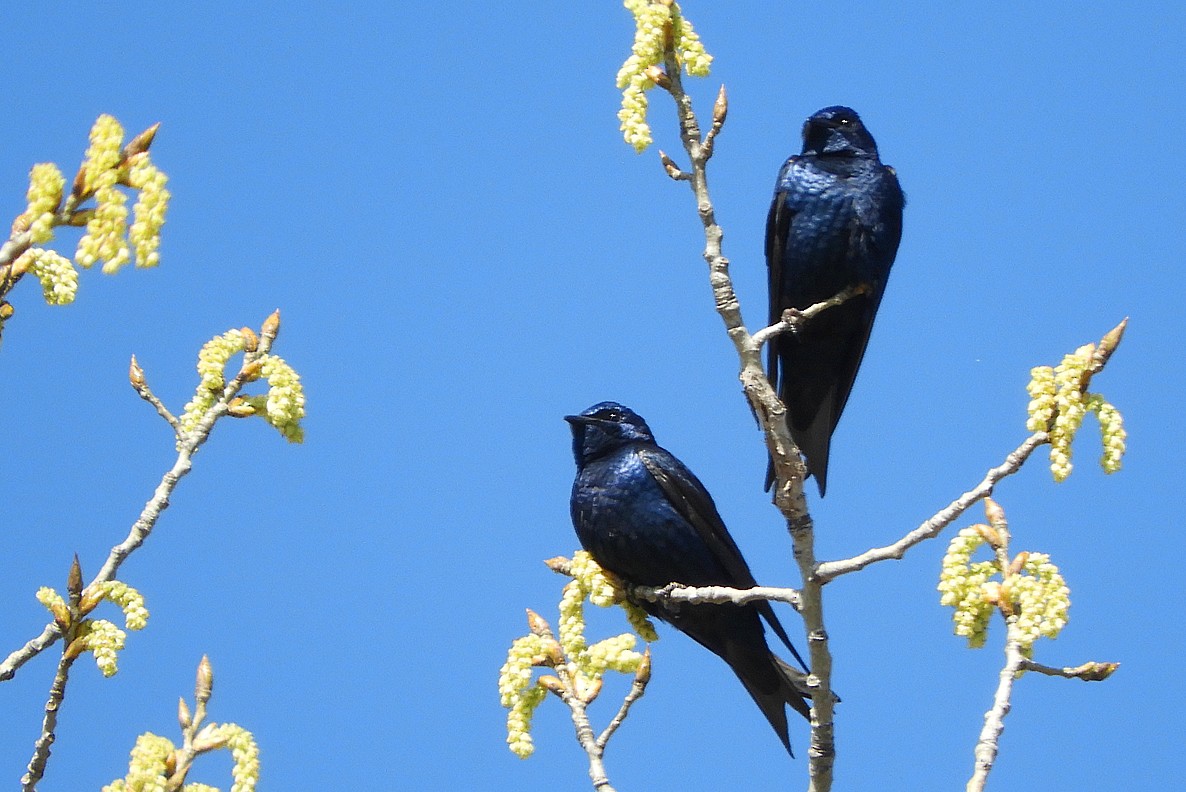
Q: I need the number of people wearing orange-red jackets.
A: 0